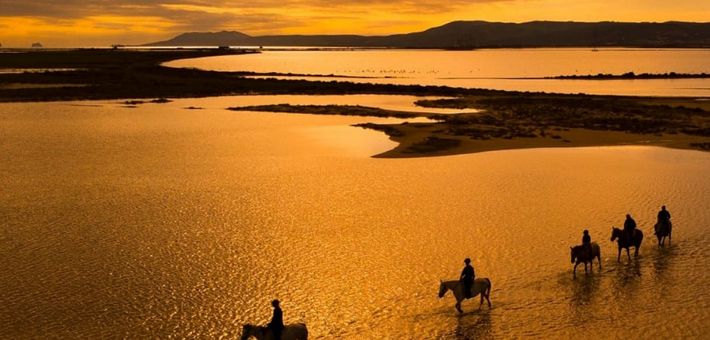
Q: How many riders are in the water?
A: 5